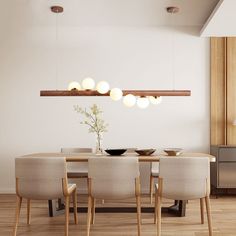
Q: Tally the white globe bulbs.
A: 7